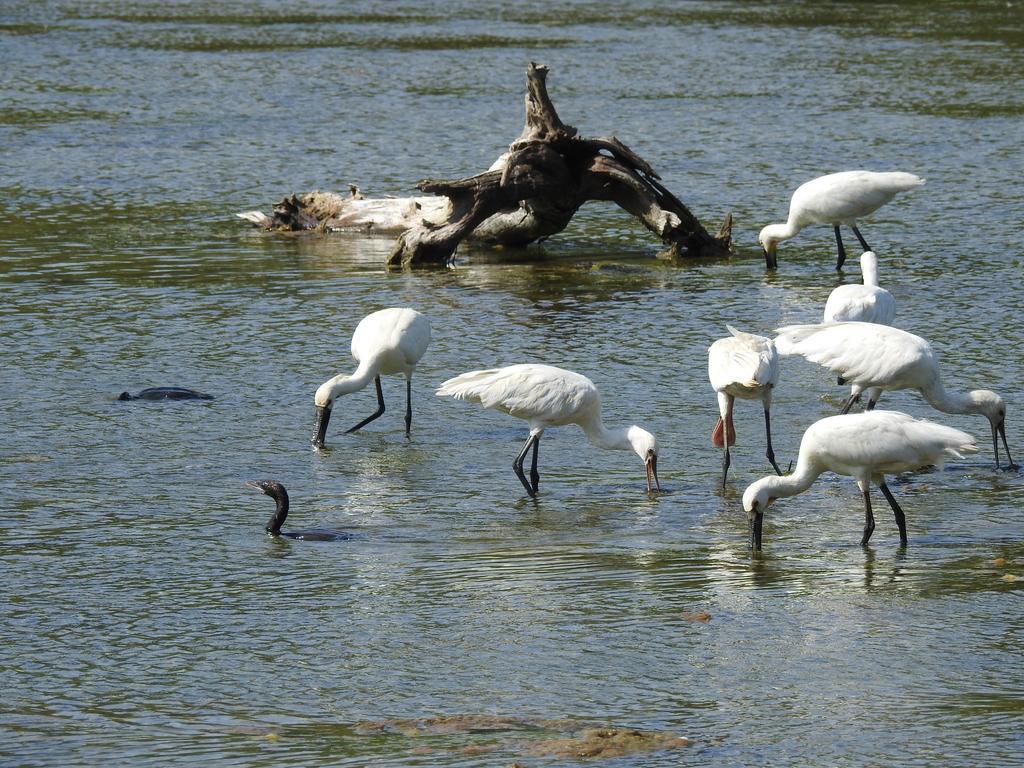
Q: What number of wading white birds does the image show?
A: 7